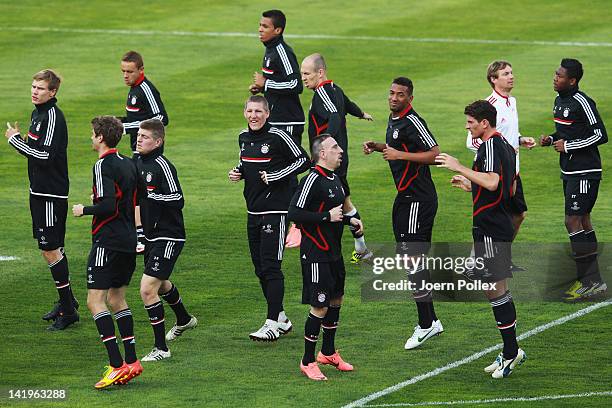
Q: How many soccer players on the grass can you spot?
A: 12